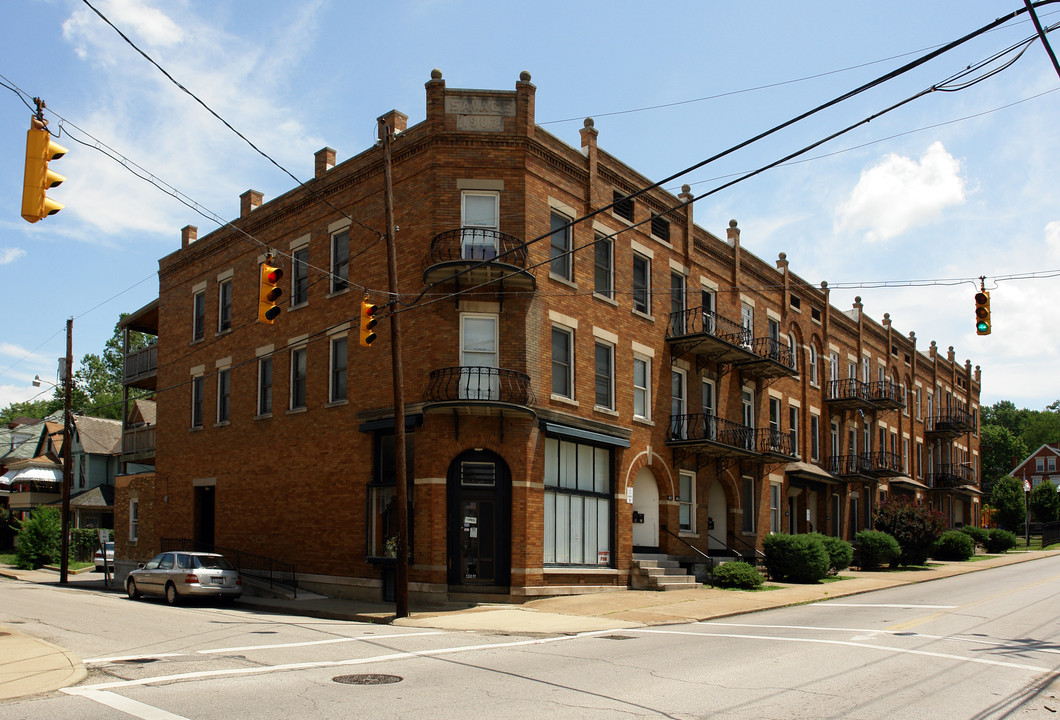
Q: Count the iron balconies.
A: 14